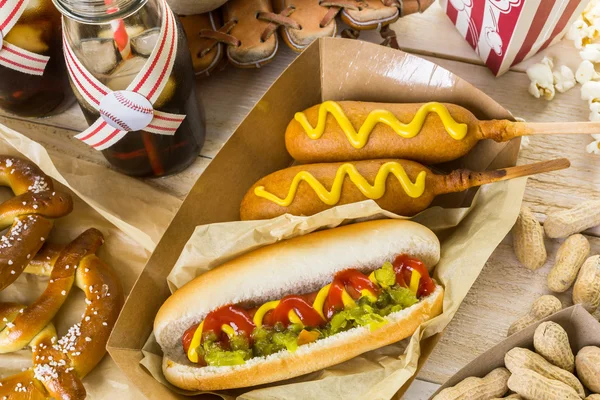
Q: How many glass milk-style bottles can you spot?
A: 2